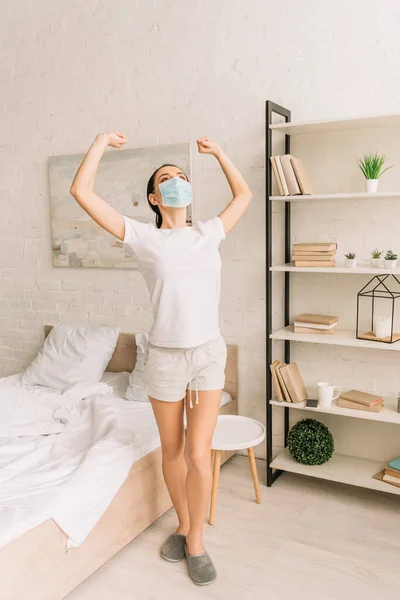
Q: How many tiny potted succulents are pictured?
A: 3